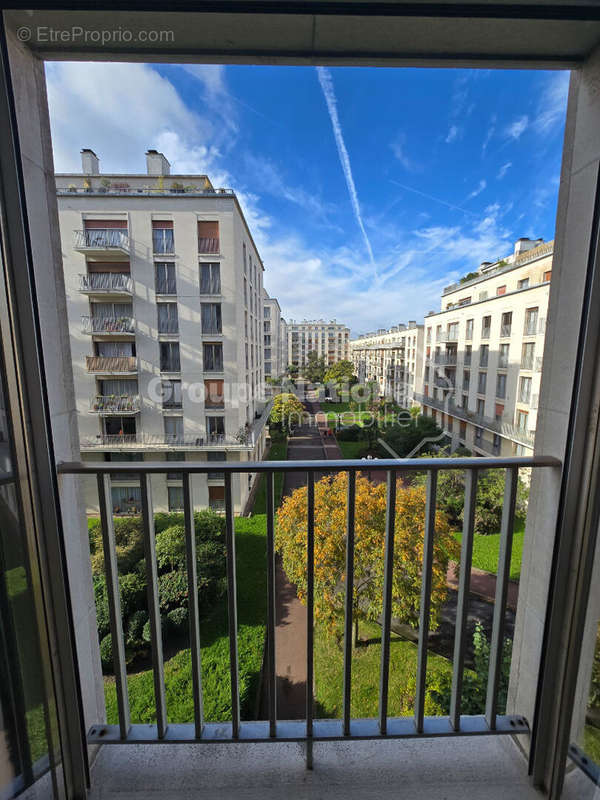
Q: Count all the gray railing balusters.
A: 11